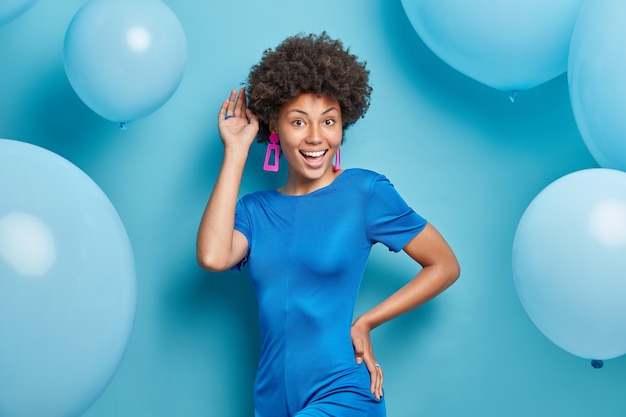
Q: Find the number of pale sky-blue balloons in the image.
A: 6